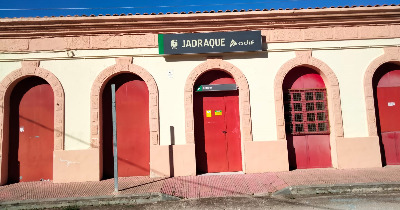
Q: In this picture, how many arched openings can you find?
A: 5